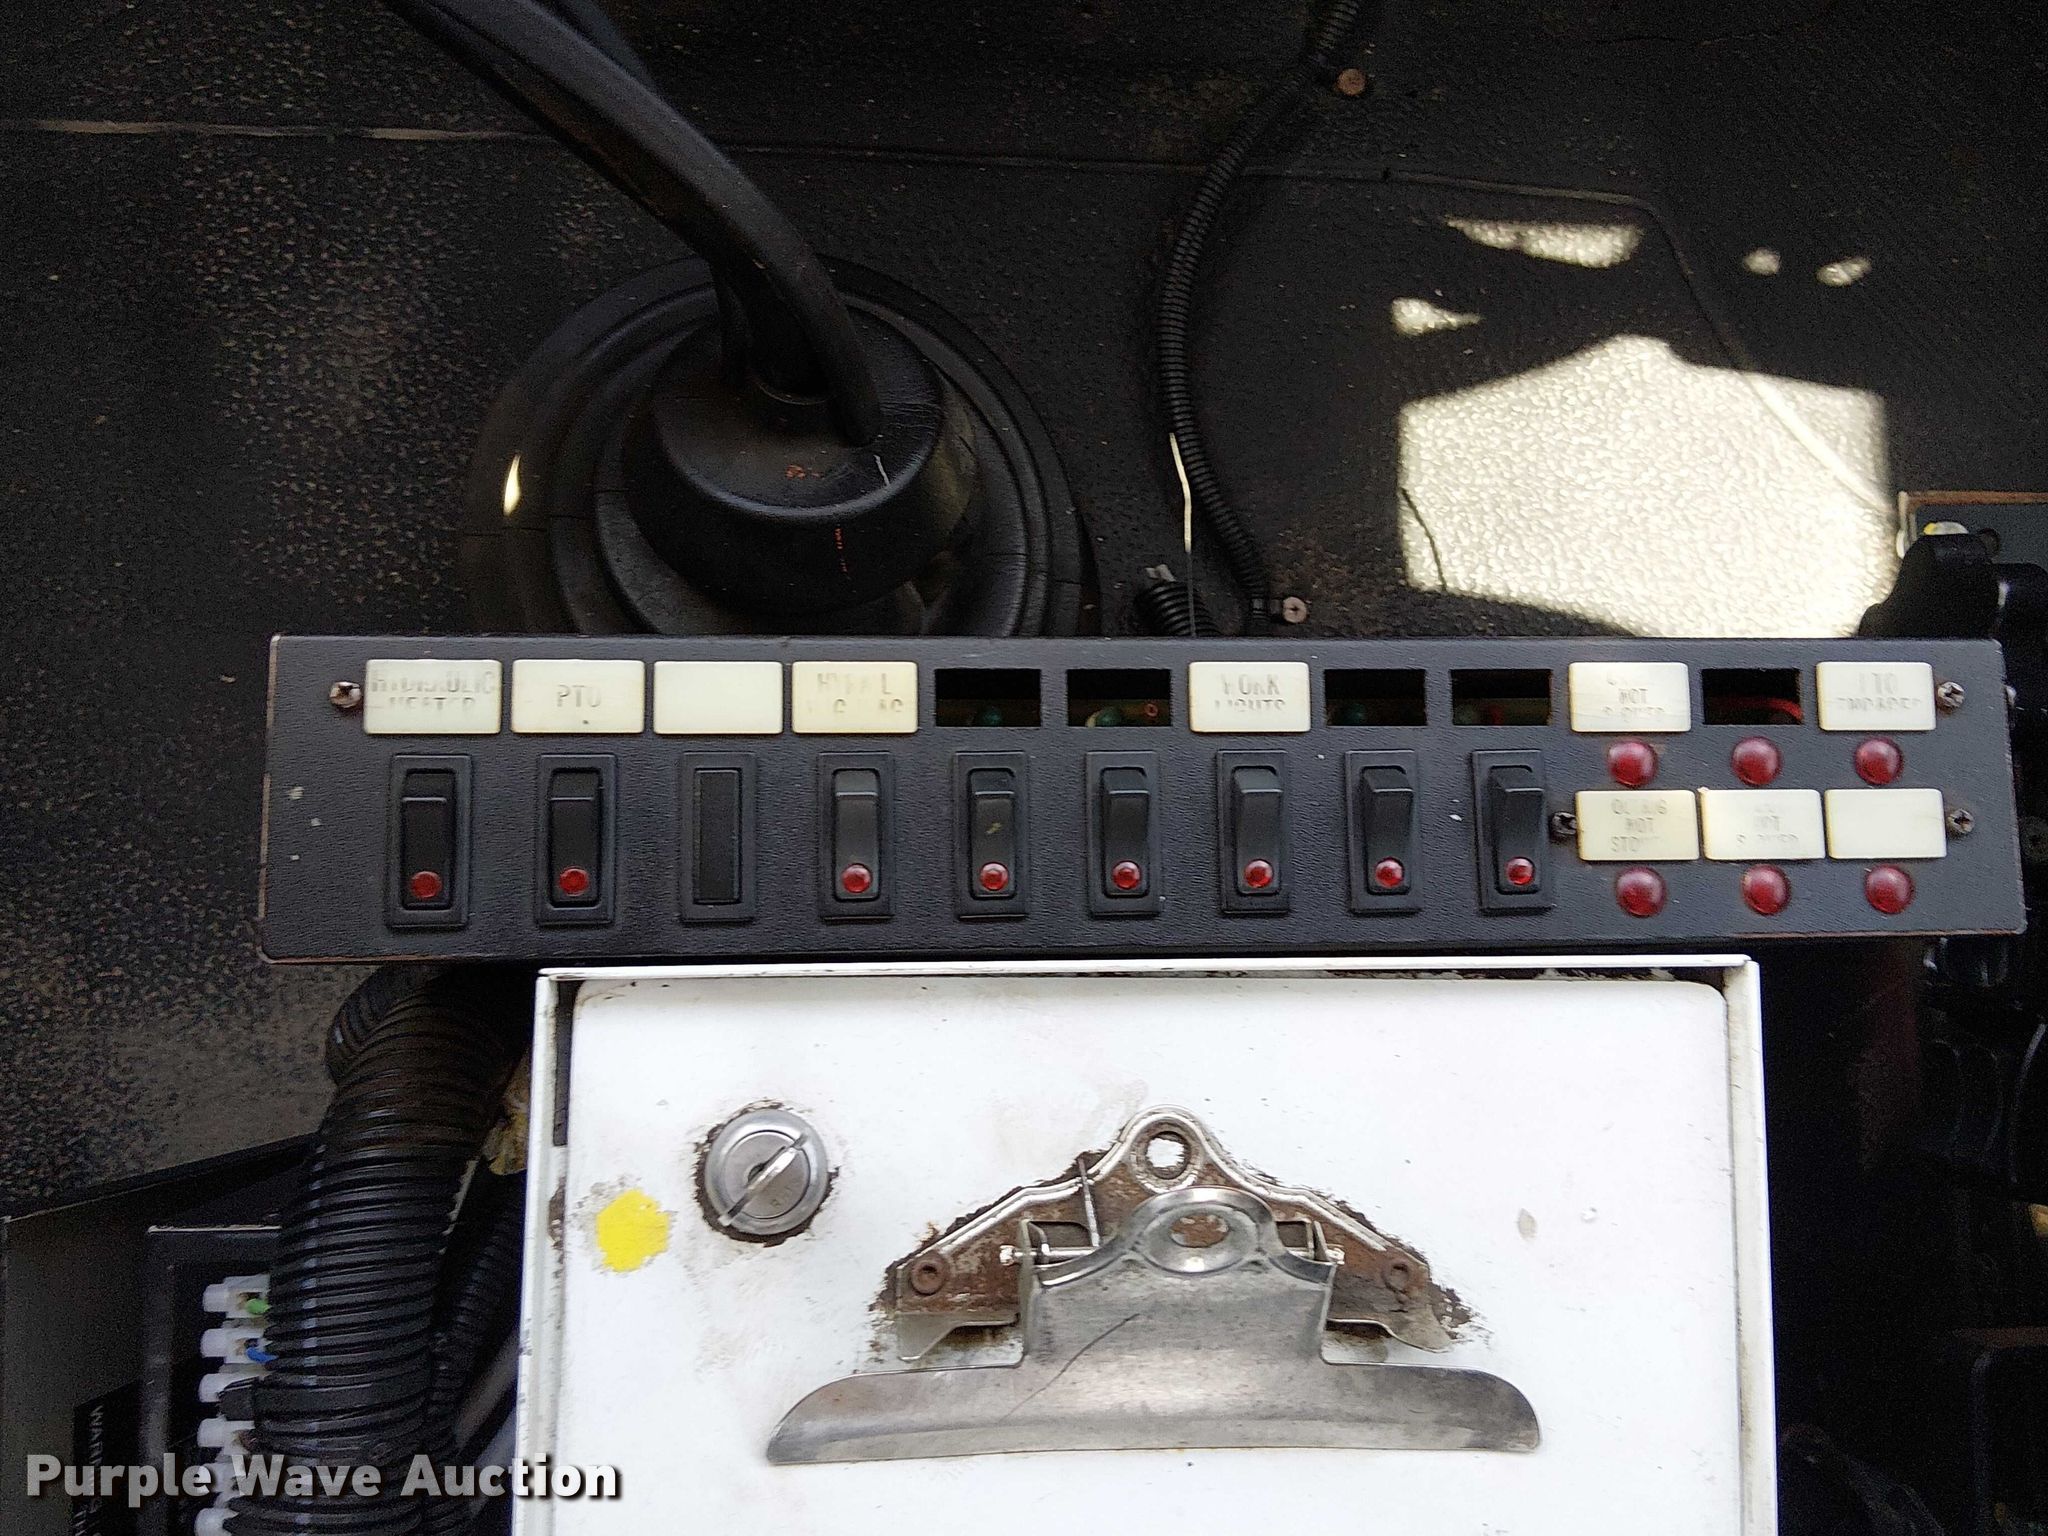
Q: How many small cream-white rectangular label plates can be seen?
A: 10